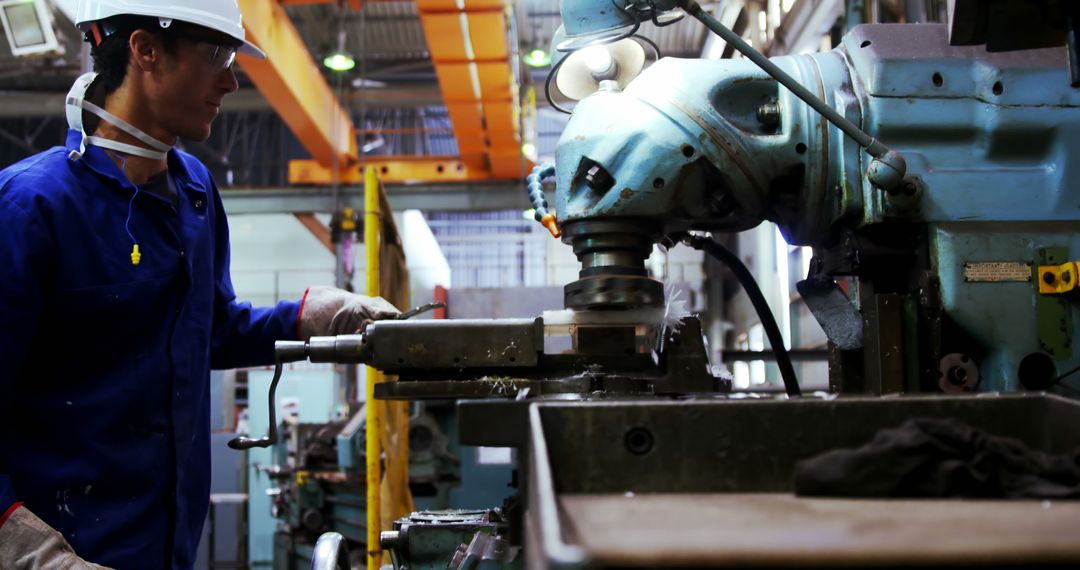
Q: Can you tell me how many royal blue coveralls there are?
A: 1